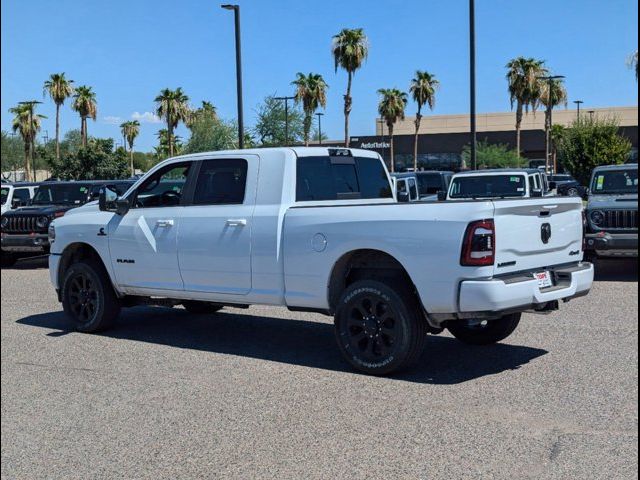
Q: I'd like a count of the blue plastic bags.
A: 0